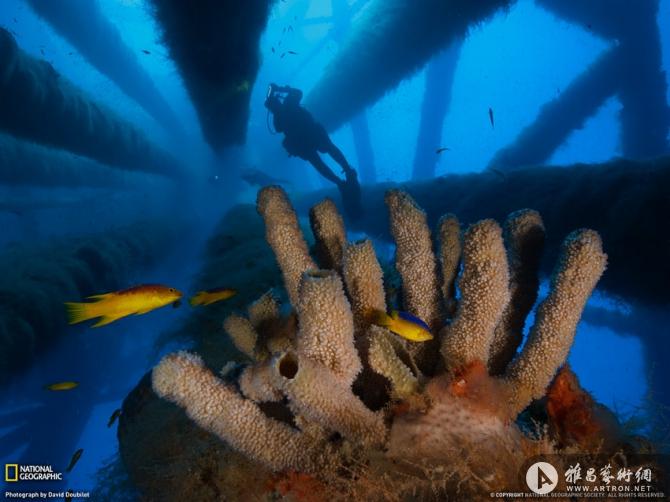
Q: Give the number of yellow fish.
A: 4